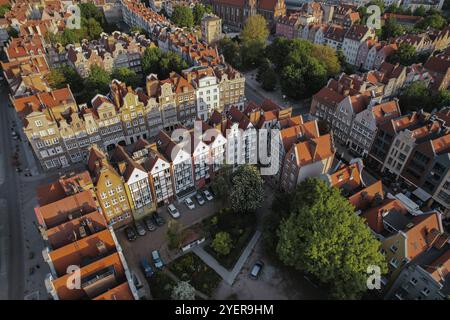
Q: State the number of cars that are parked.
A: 11